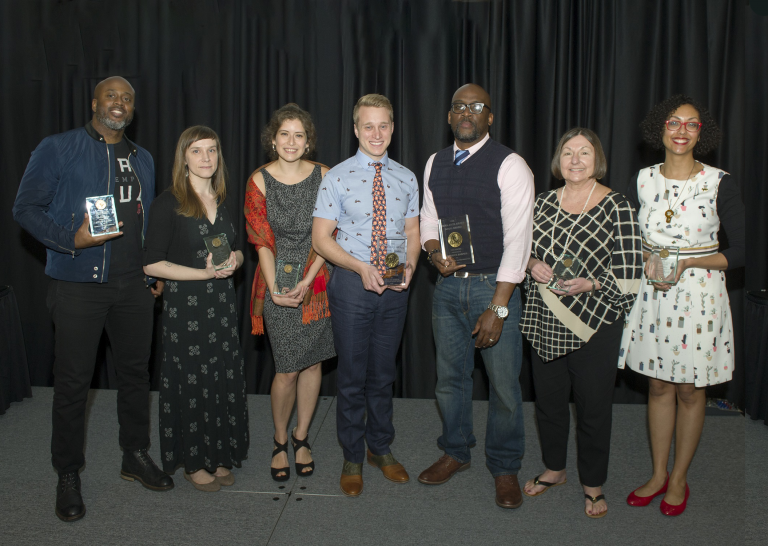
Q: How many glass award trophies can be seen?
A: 7